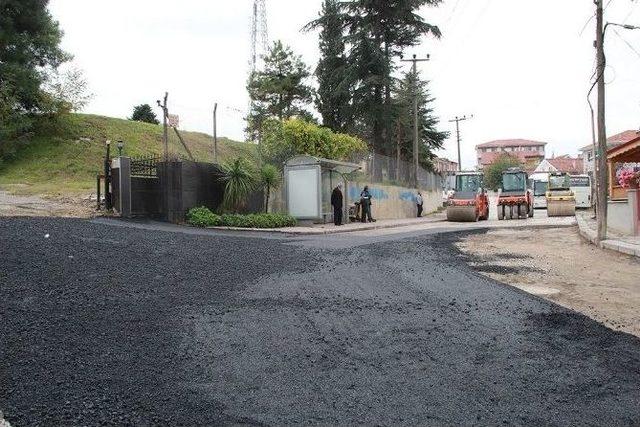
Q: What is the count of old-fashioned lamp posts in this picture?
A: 1